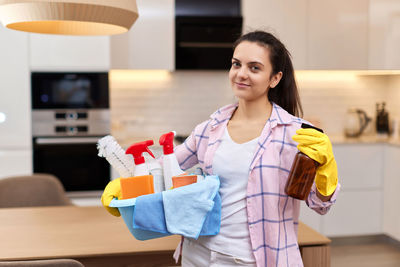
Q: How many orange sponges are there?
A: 2